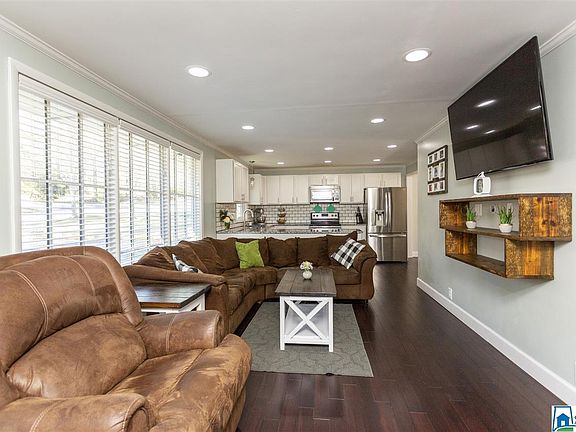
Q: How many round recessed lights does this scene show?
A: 10